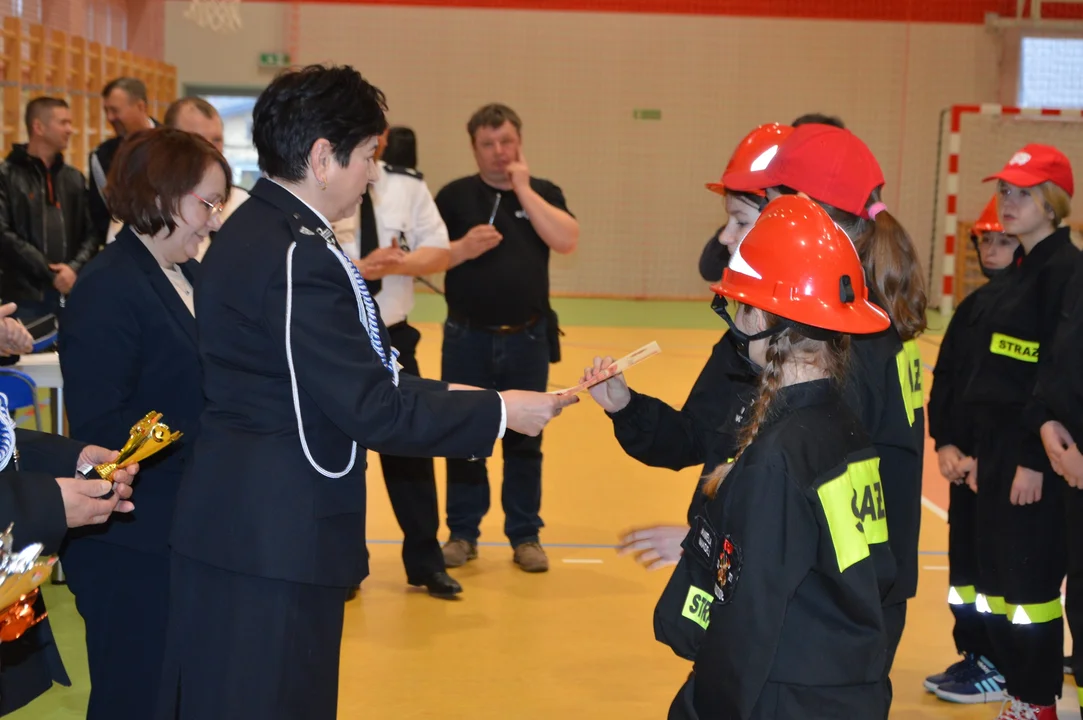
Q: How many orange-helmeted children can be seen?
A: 3